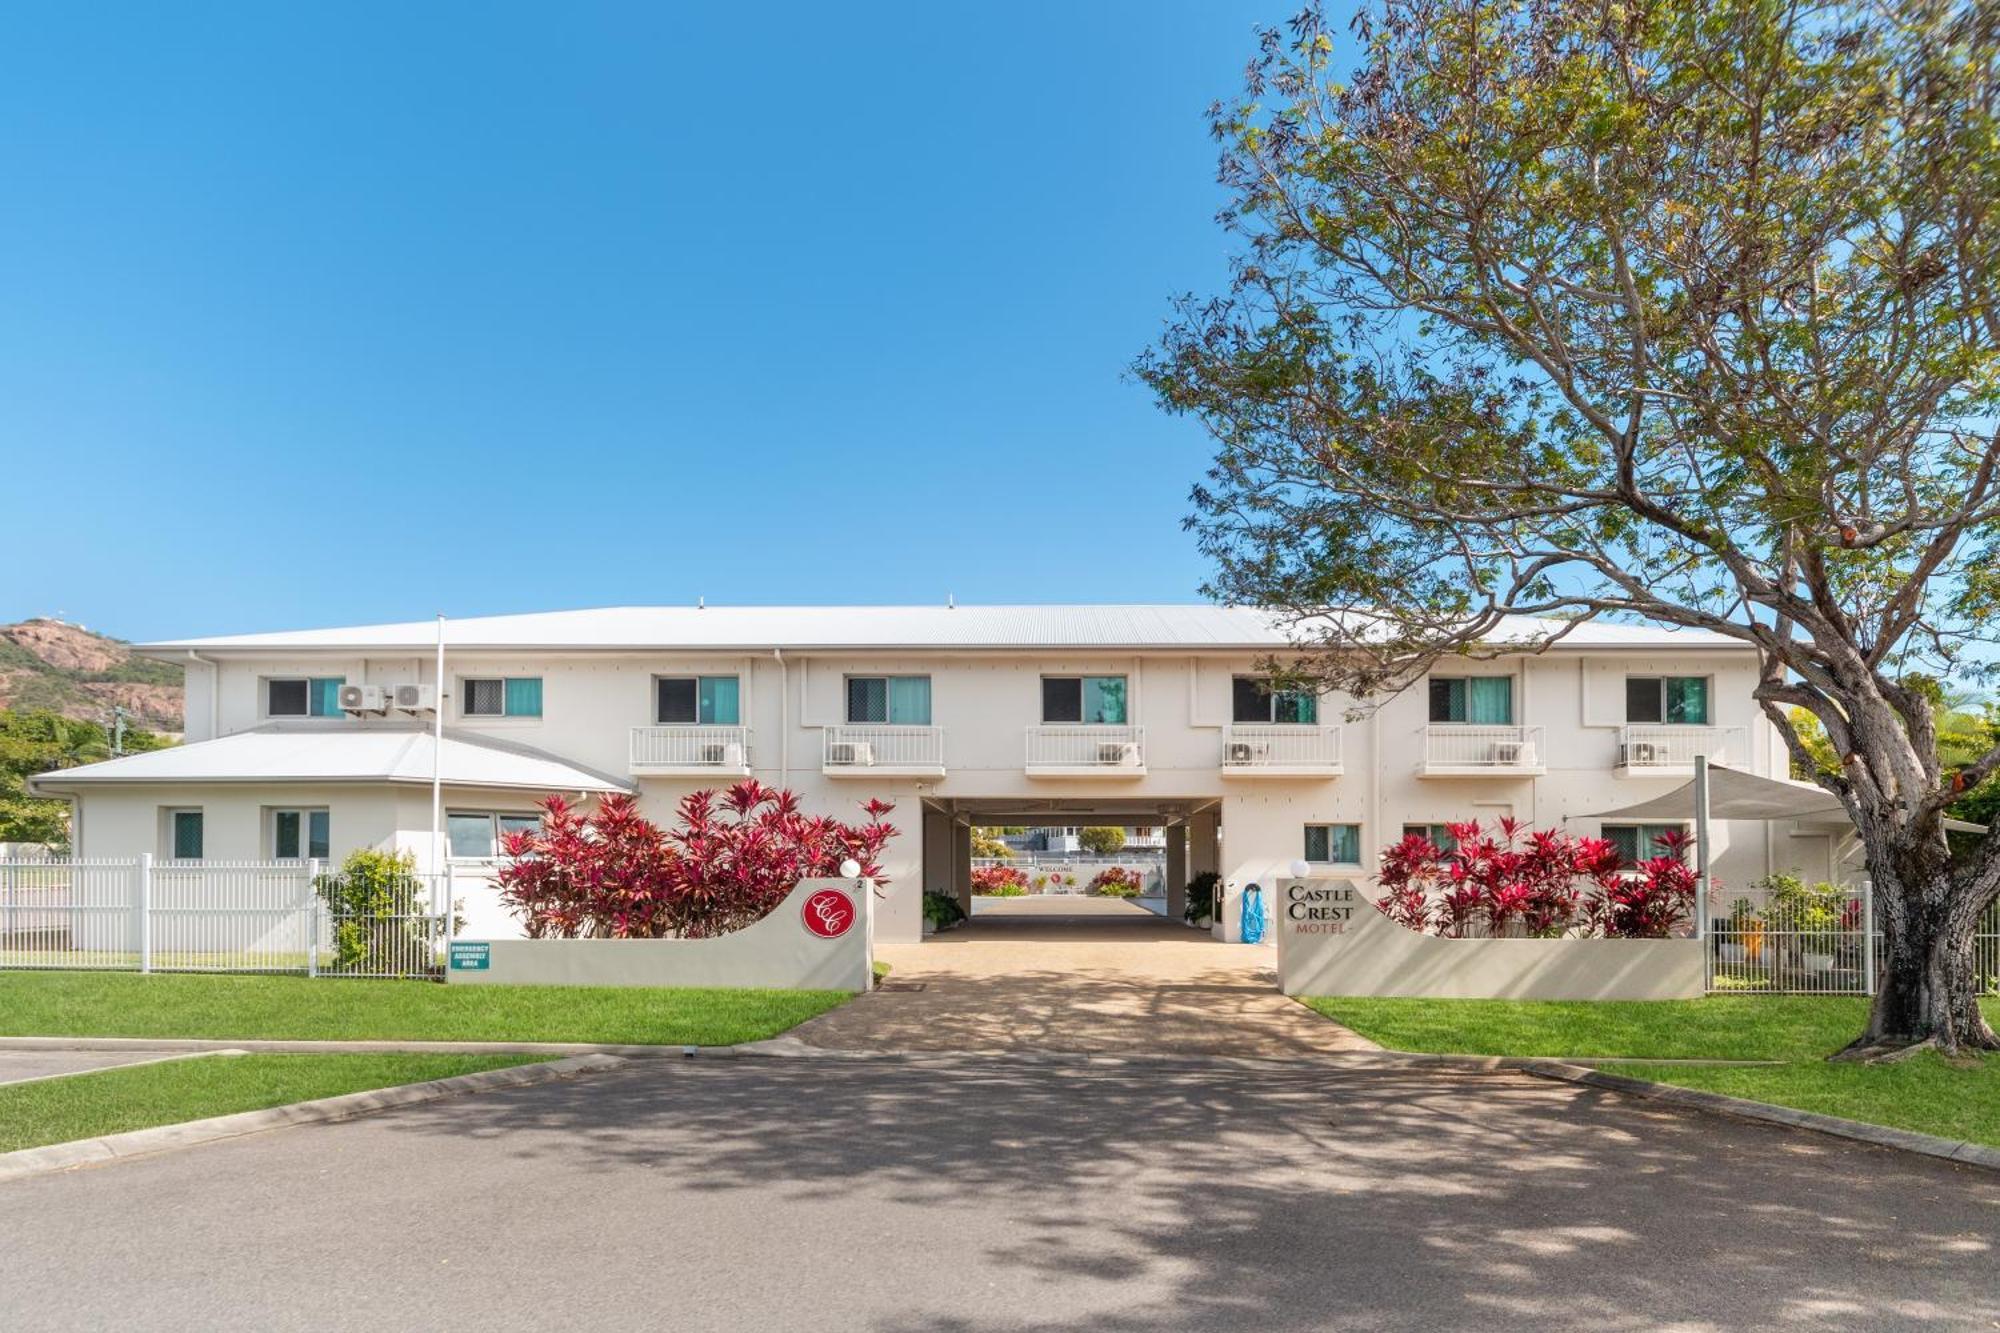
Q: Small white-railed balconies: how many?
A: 6